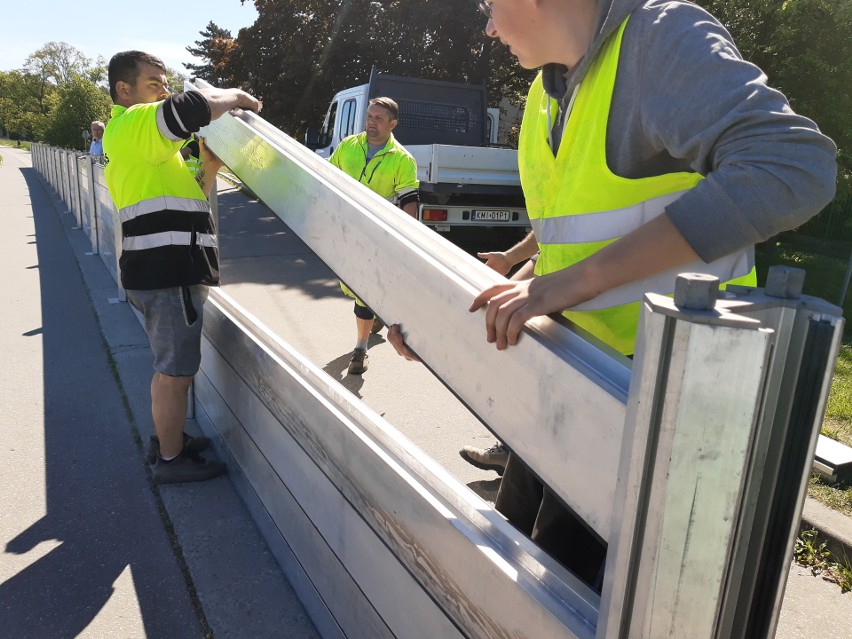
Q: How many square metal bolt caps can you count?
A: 2